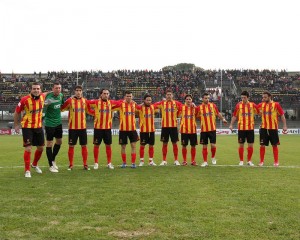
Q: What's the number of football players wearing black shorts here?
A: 11